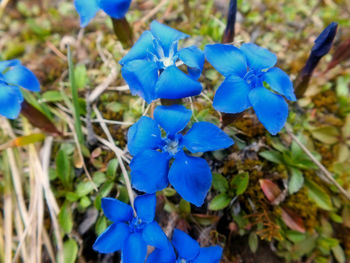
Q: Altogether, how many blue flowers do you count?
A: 7